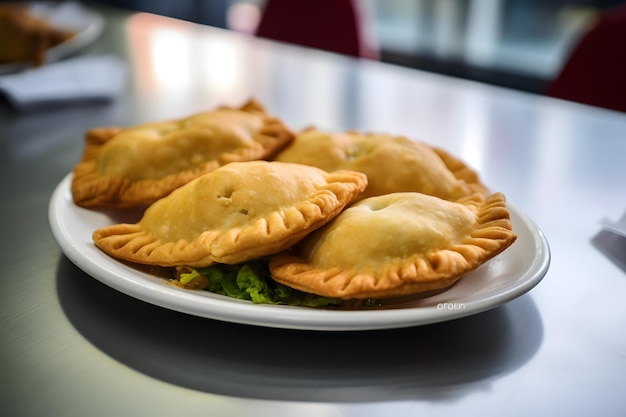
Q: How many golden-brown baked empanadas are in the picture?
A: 4